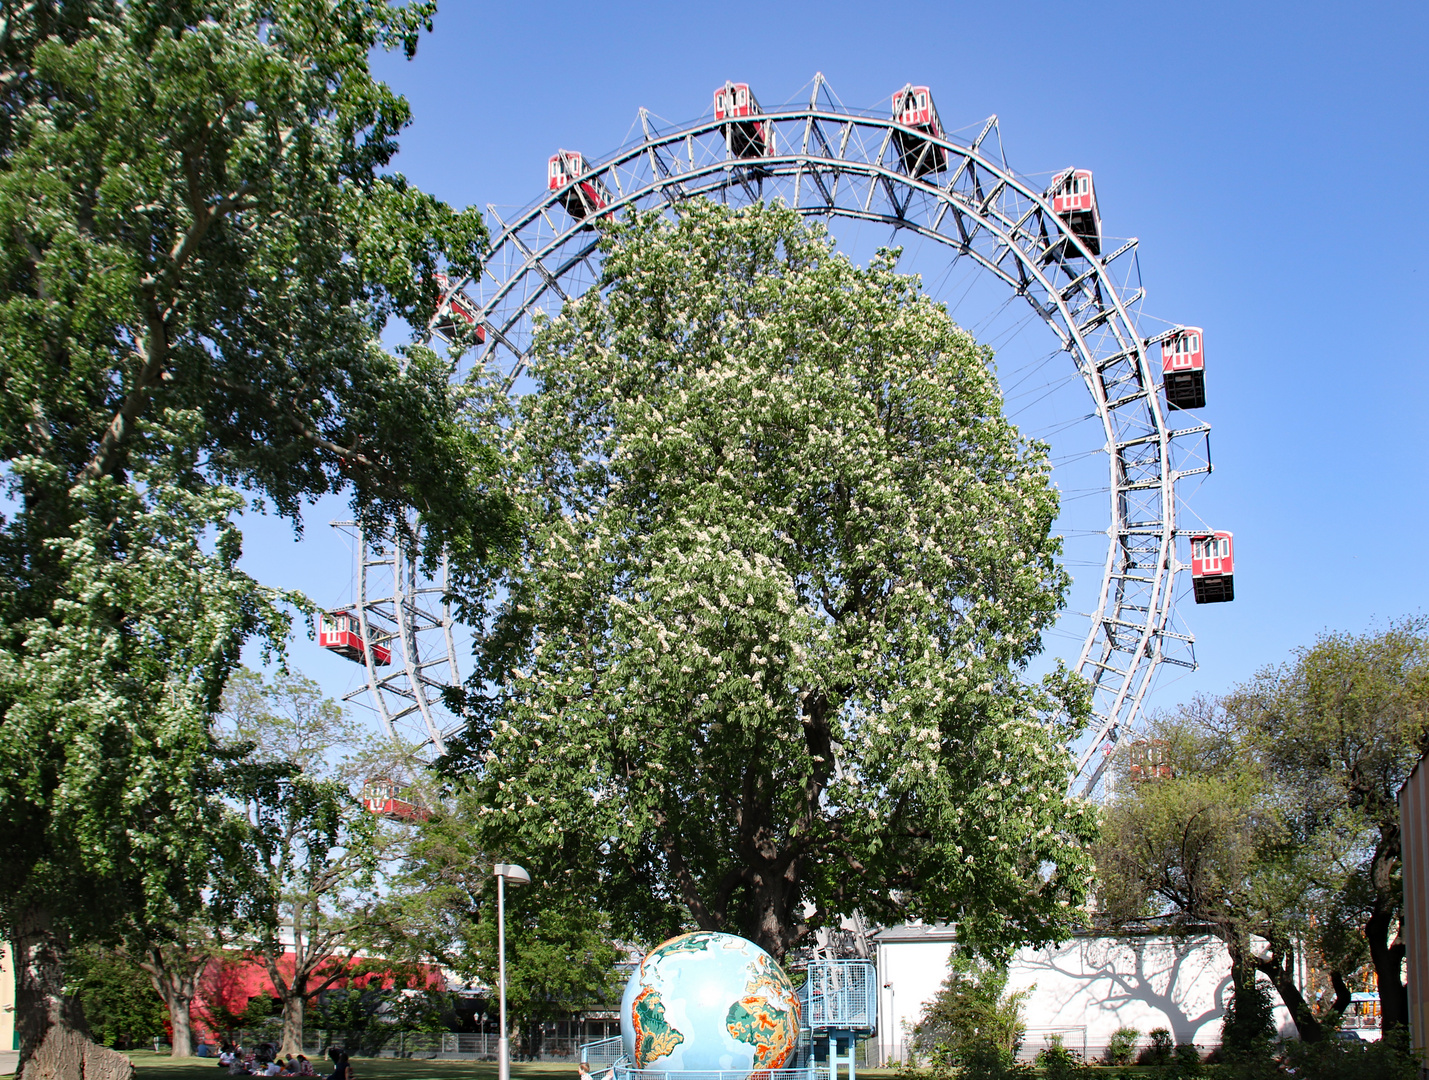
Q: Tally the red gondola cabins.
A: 10